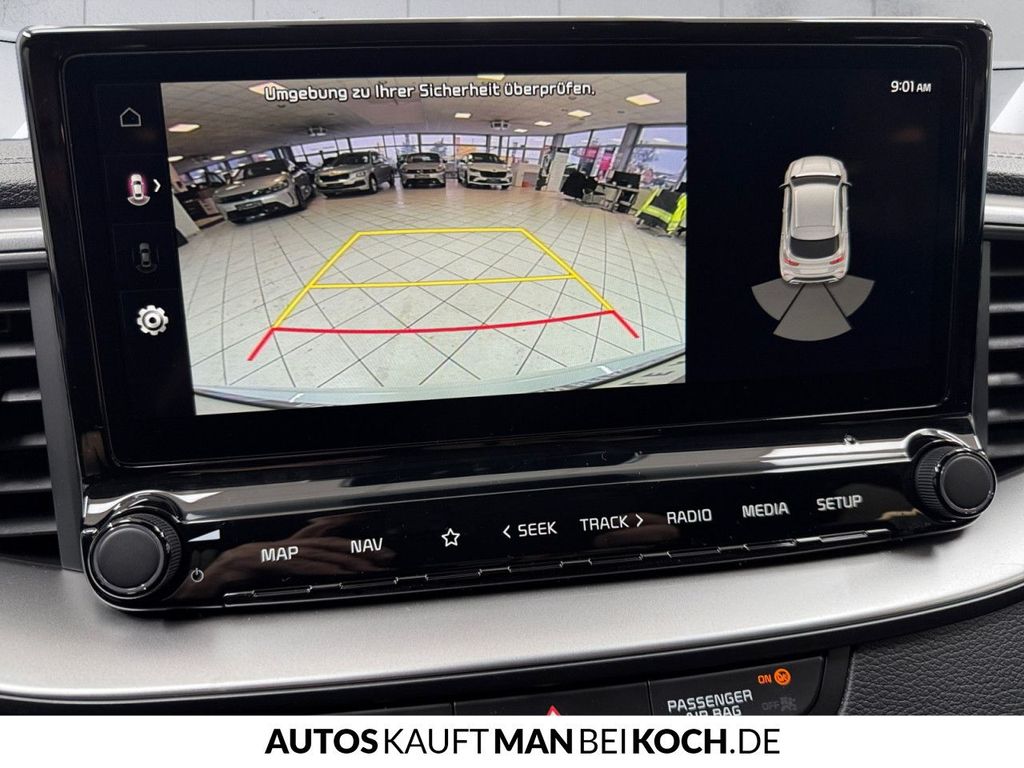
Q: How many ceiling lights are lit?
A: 11